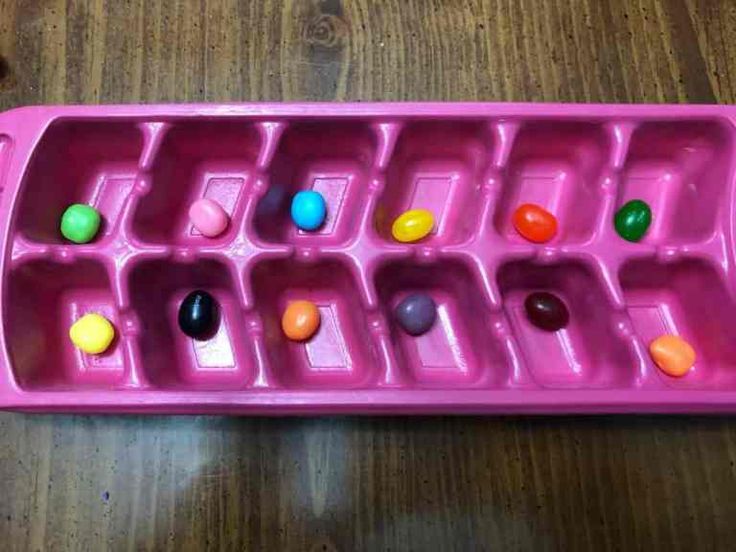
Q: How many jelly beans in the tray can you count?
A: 12